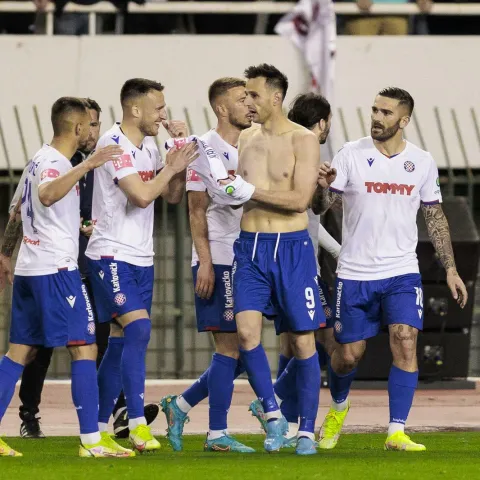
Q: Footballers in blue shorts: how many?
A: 6